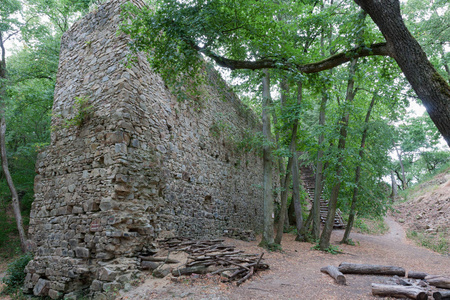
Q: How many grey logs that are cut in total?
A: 6